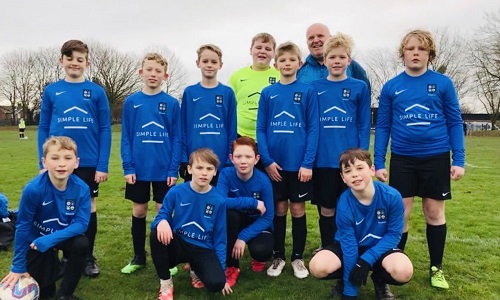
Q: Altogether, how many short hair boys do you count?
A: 10